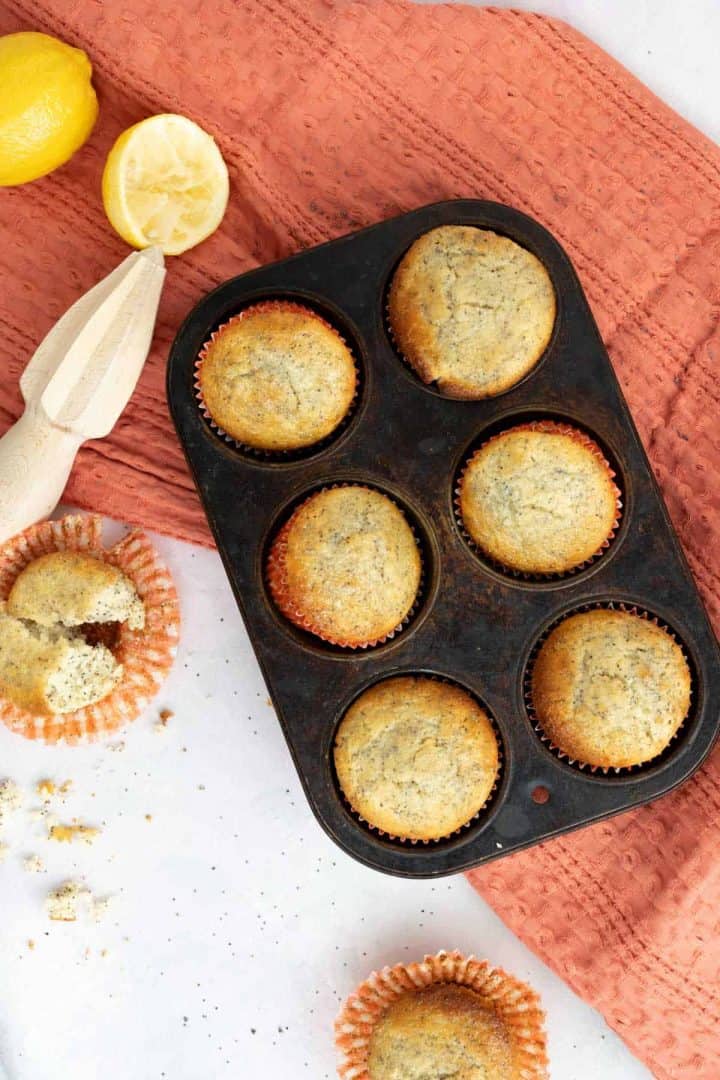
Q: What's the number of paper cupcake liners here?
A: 8